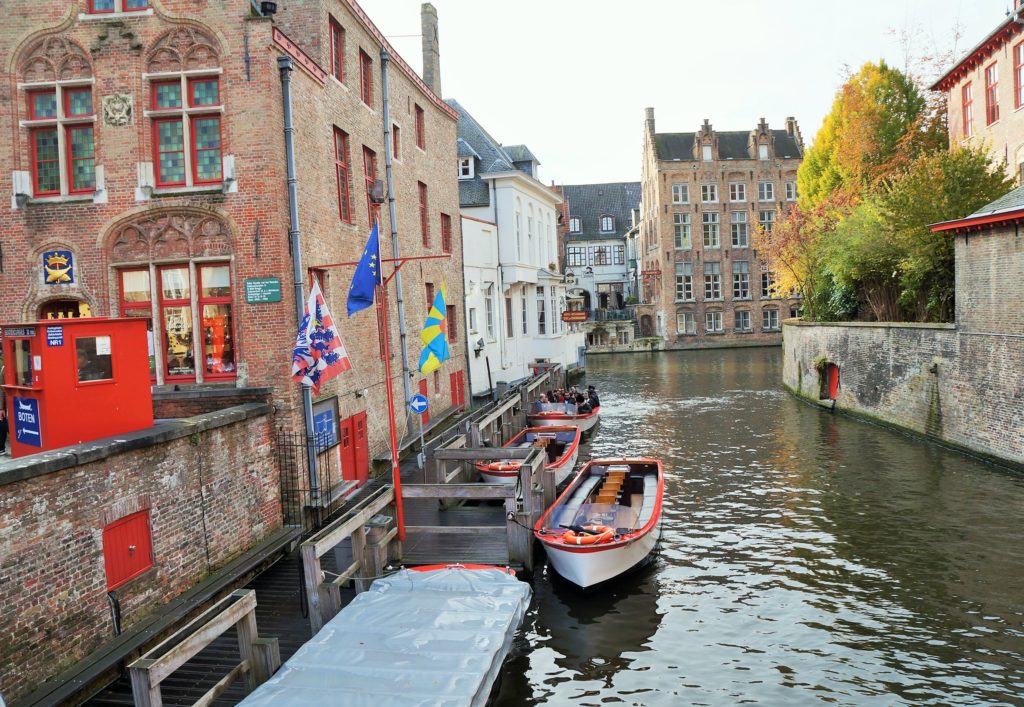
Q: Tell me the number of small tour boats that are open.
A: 3